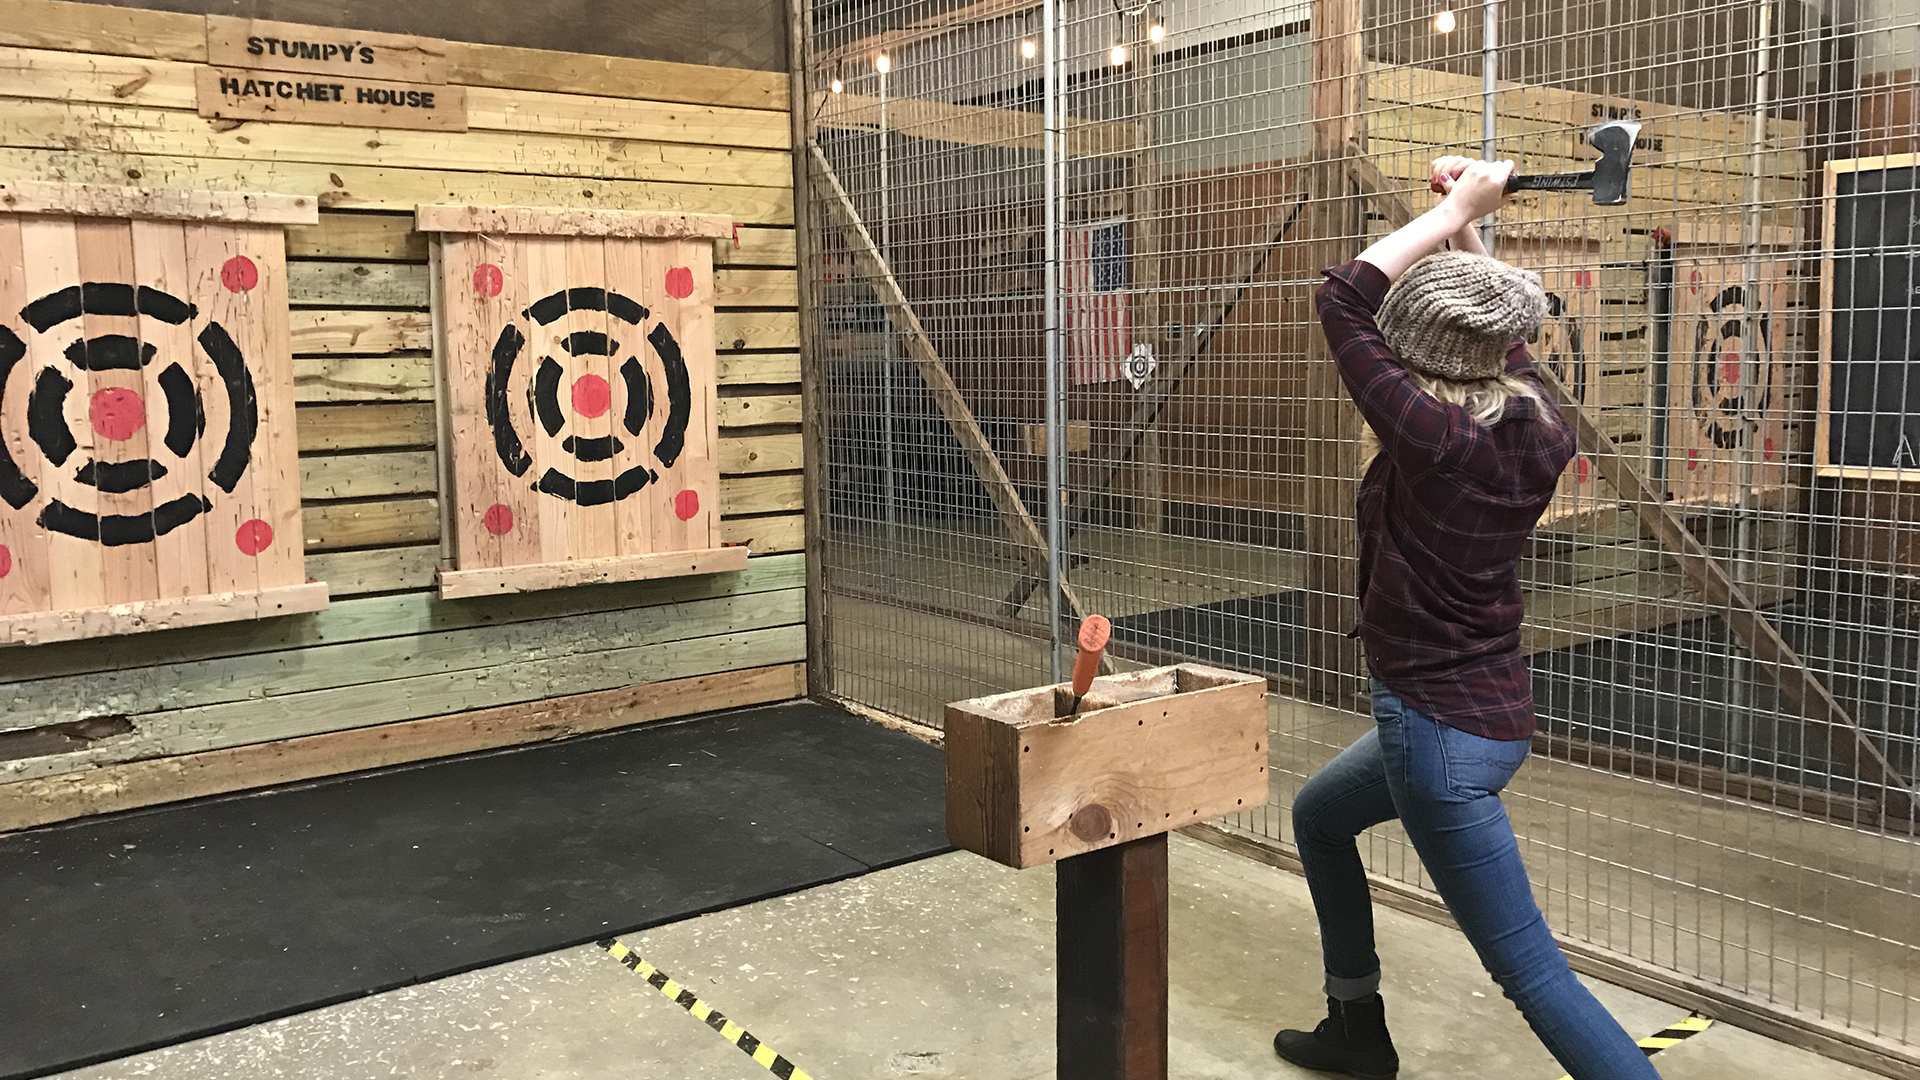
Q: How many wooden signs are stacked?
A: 2